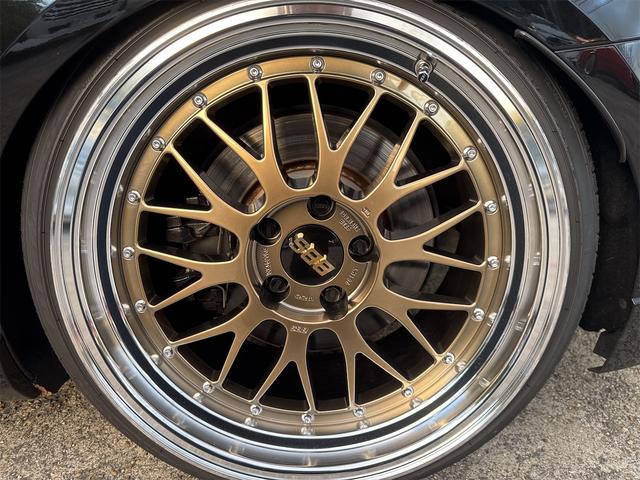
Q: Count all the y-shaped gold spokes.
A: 10